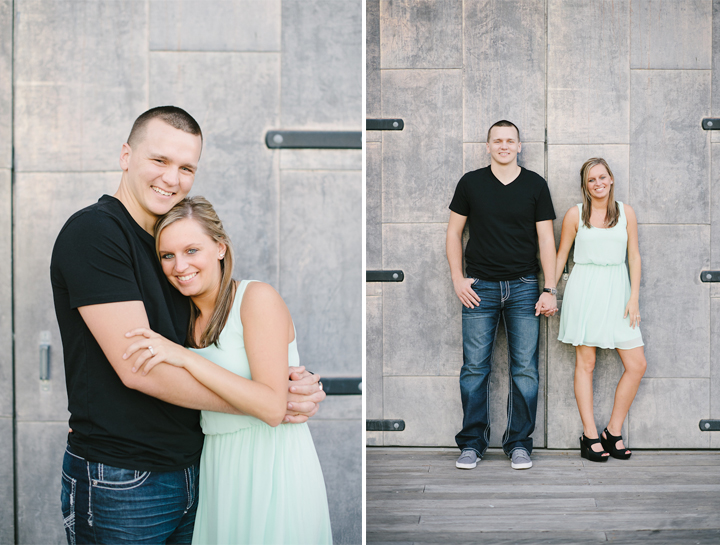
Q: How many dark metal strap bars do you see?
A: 8